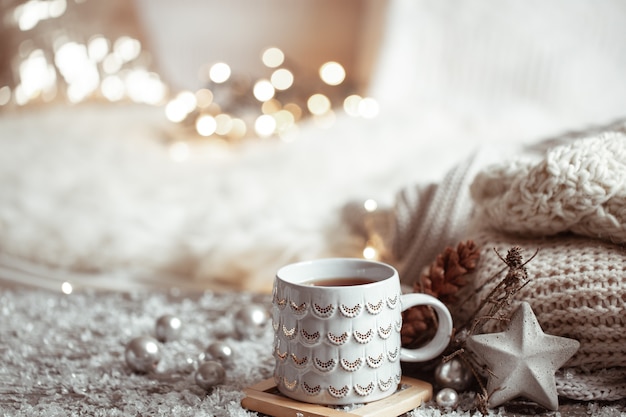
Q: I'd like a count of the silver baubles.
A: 7